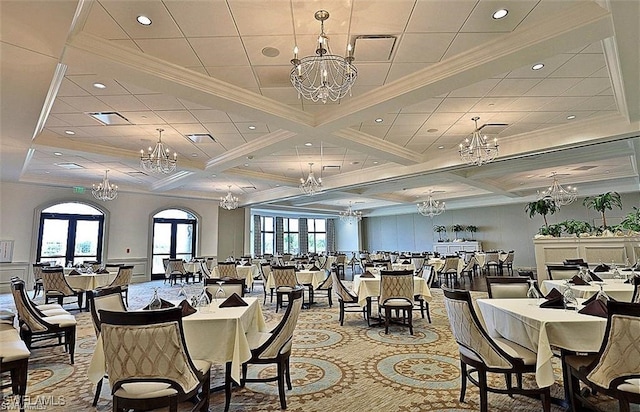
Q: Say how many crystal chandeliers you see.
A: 9